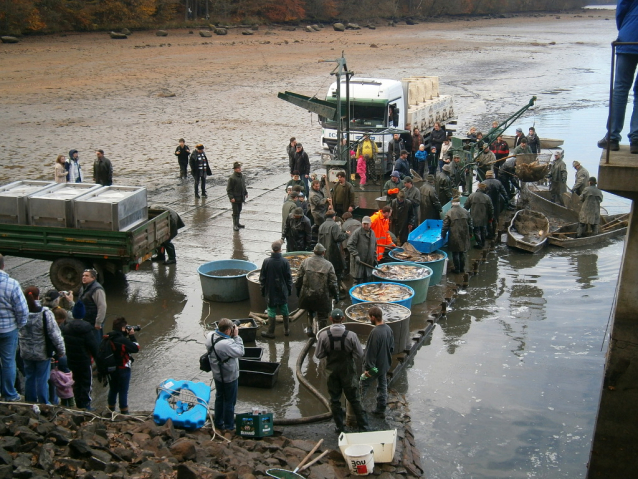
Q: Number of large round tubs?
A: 8